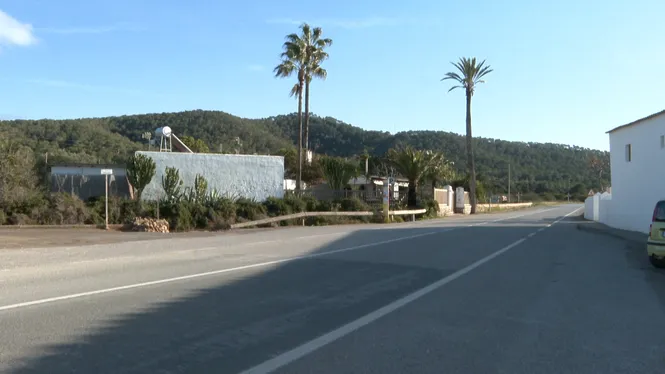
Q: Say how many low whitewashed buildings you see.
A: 2